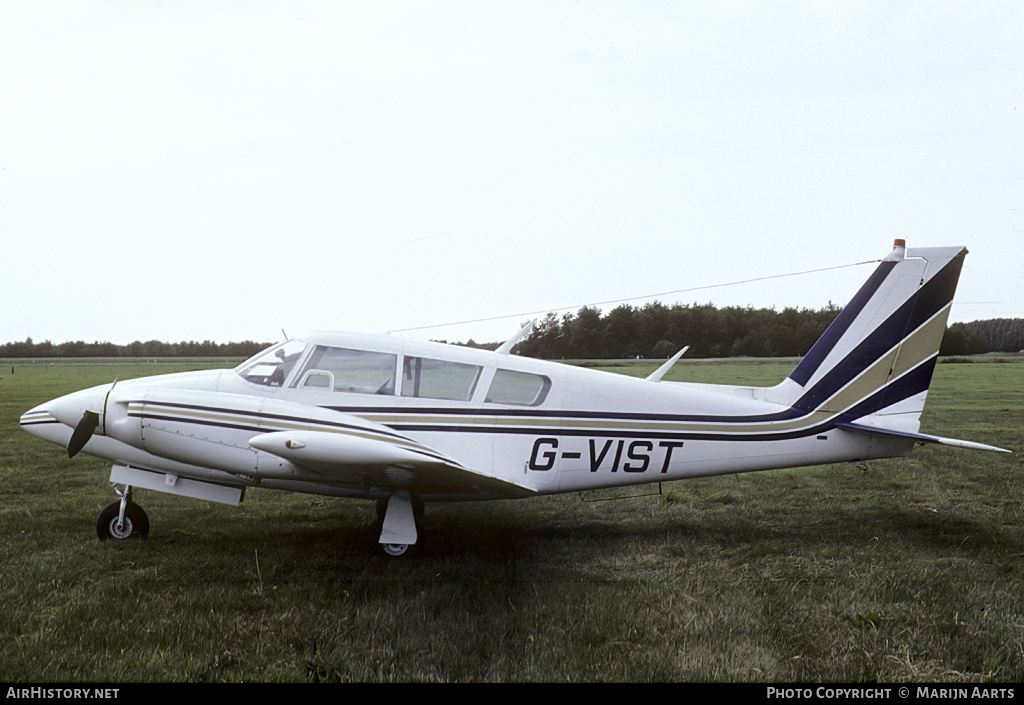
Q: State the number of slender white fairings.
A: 2